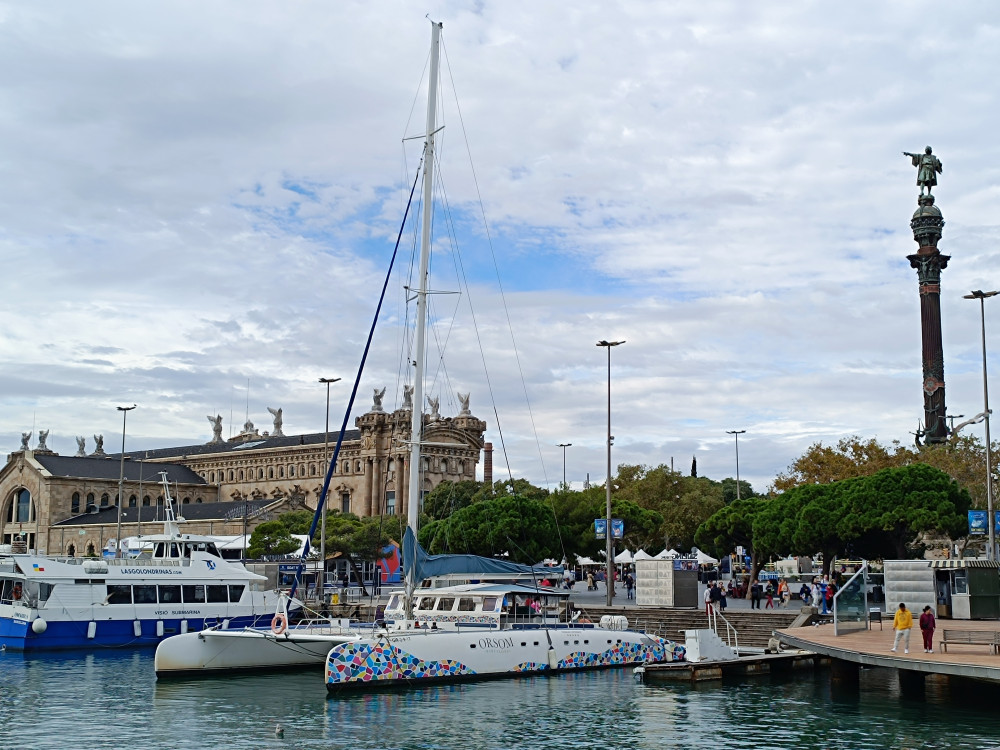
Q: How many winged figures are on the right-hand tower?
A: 4